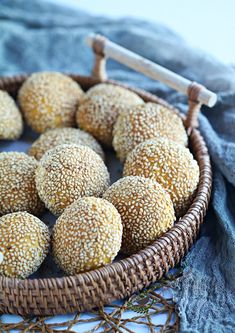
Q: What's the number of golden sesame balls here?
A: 11